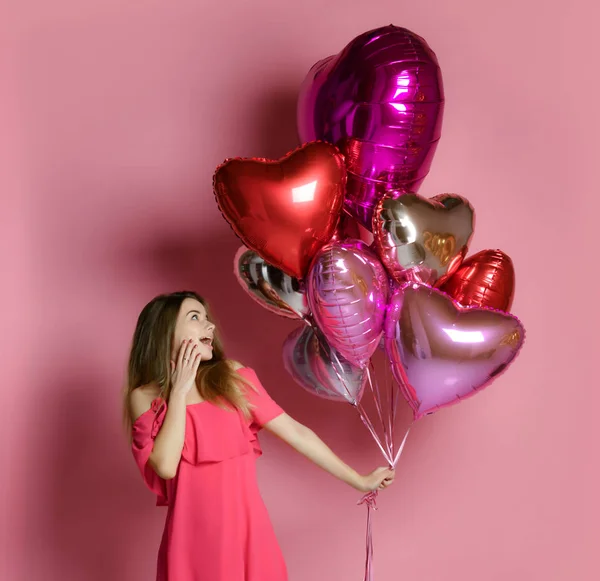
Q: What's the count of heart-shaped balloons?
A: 8